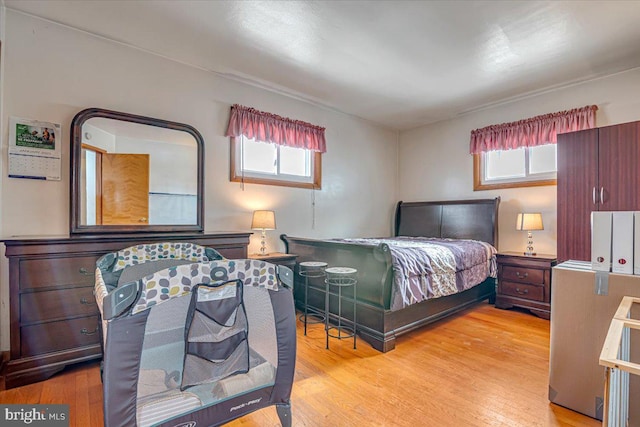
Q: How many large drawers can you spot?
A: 3